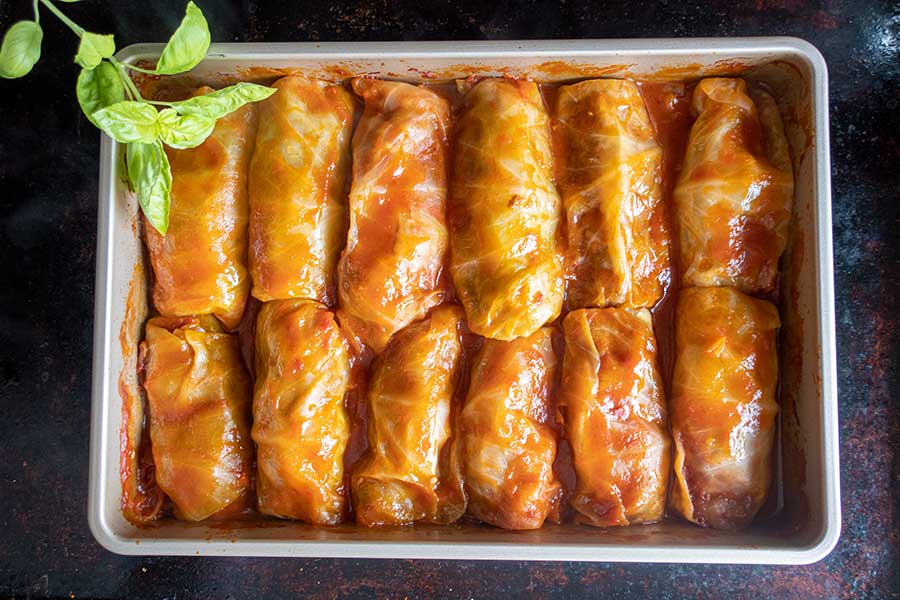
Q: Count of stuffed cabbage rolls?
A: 12